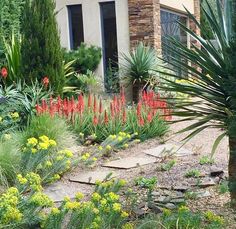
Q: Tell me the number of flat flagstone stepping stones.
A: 4